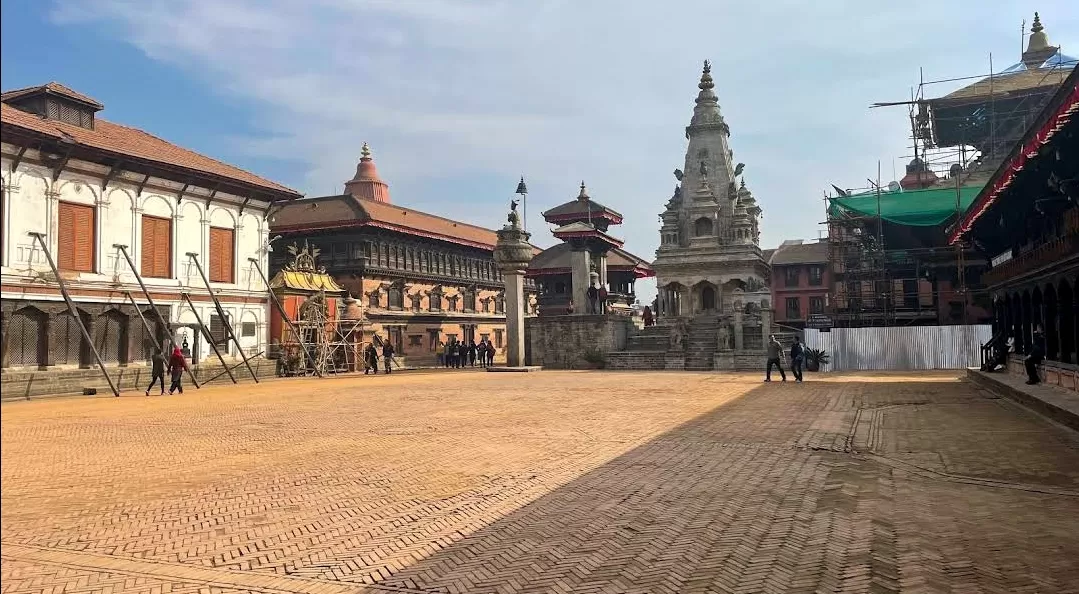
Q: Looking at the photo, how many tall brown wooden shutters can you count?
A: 3